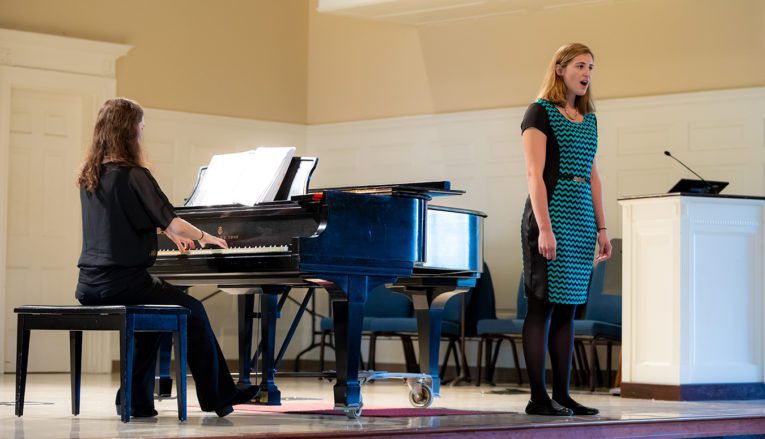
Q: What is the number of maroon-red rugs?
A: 1